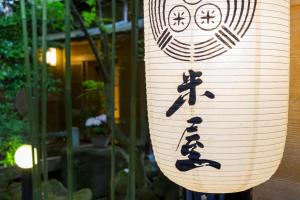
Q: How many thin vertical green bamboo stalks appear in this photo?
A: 6